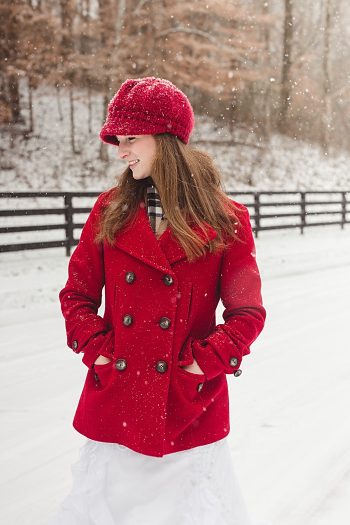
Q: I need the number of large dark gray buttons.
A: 6